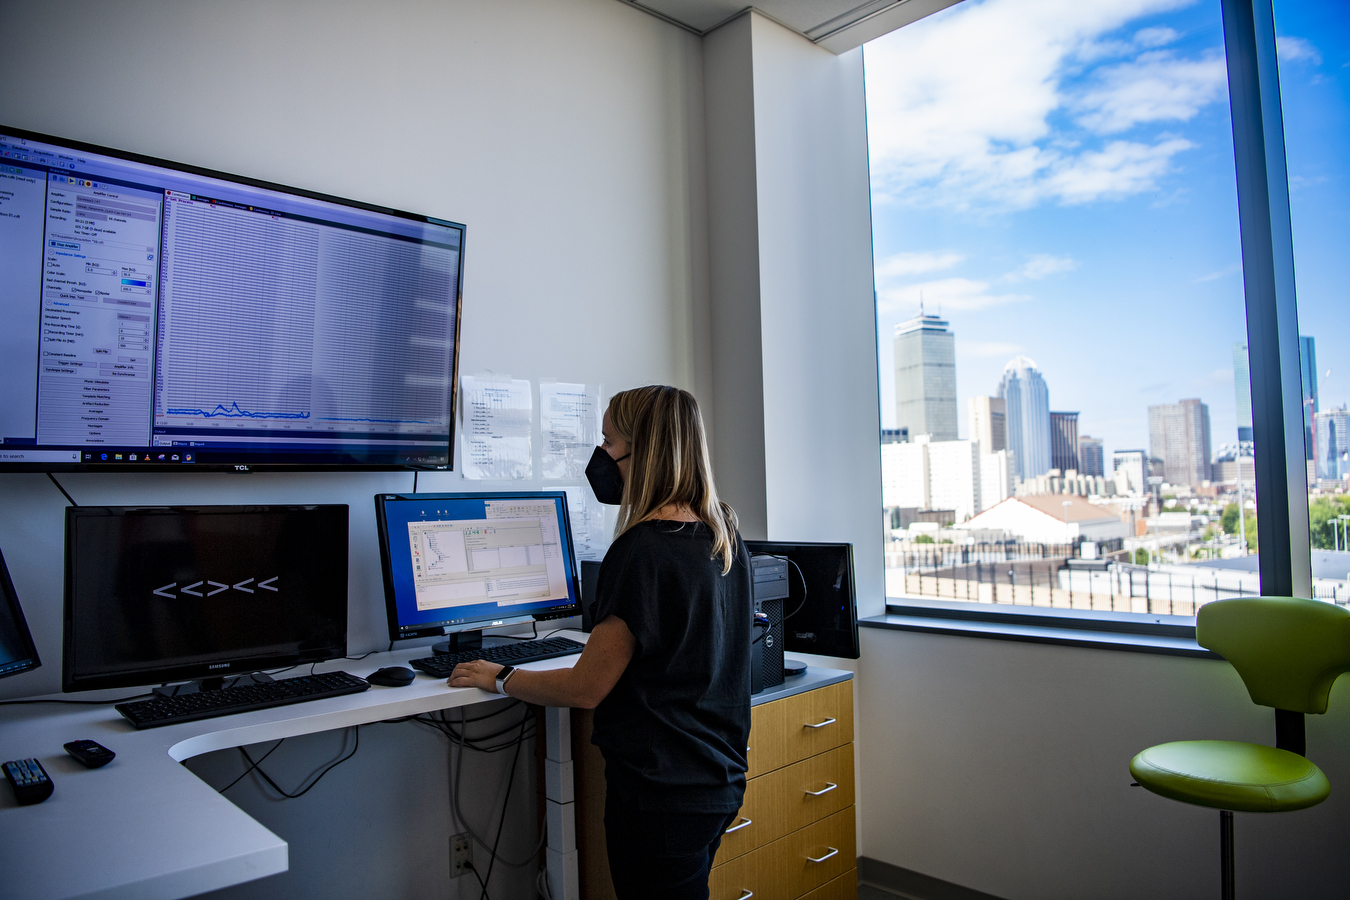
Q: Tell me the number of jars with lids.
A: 0